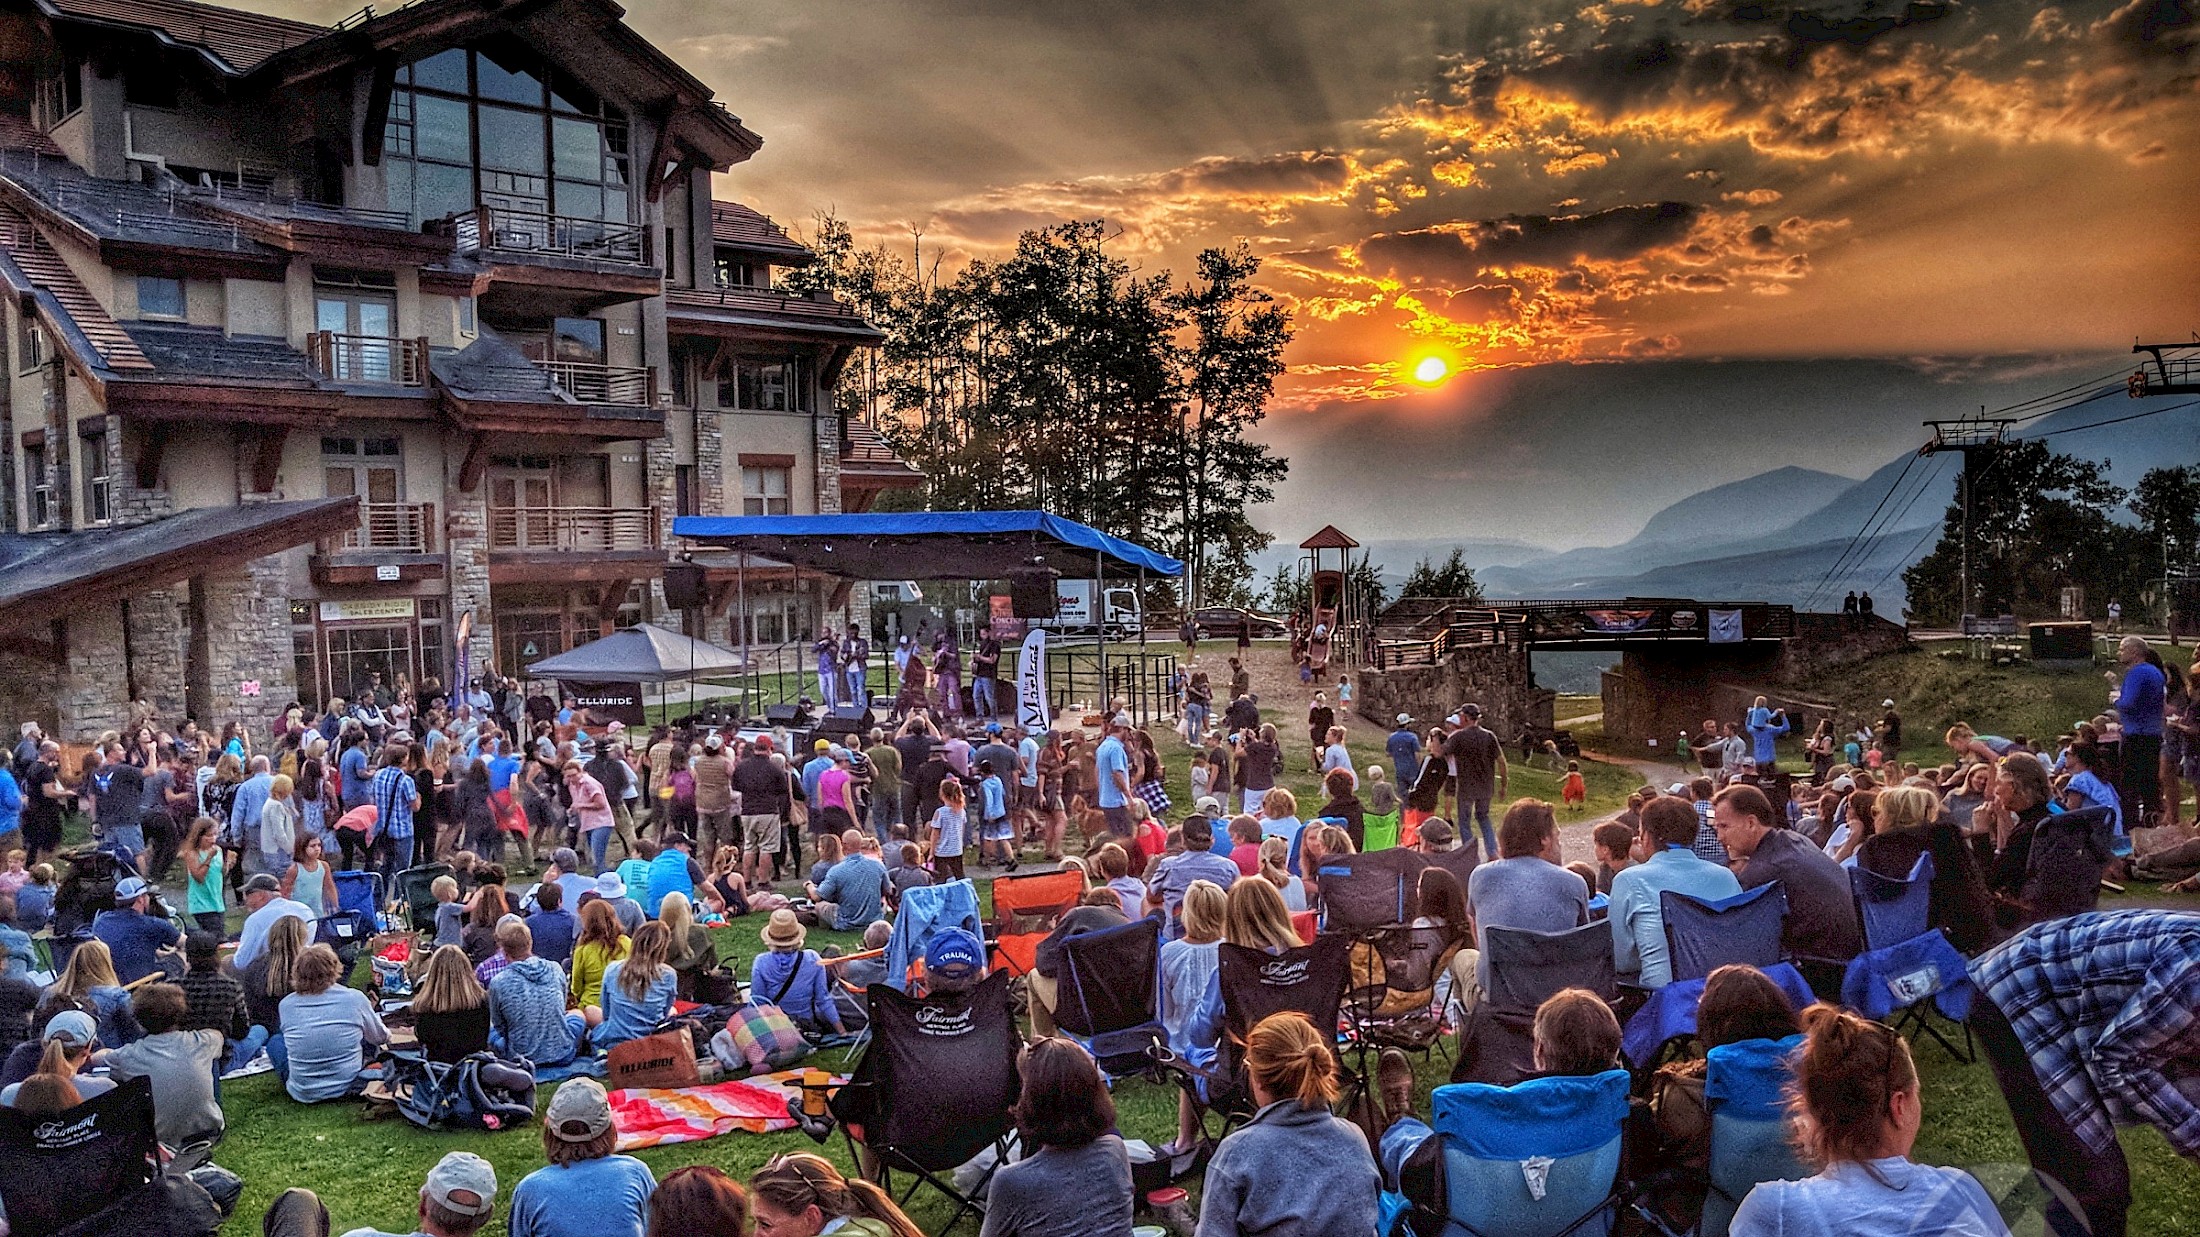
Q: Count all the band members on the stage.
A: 5